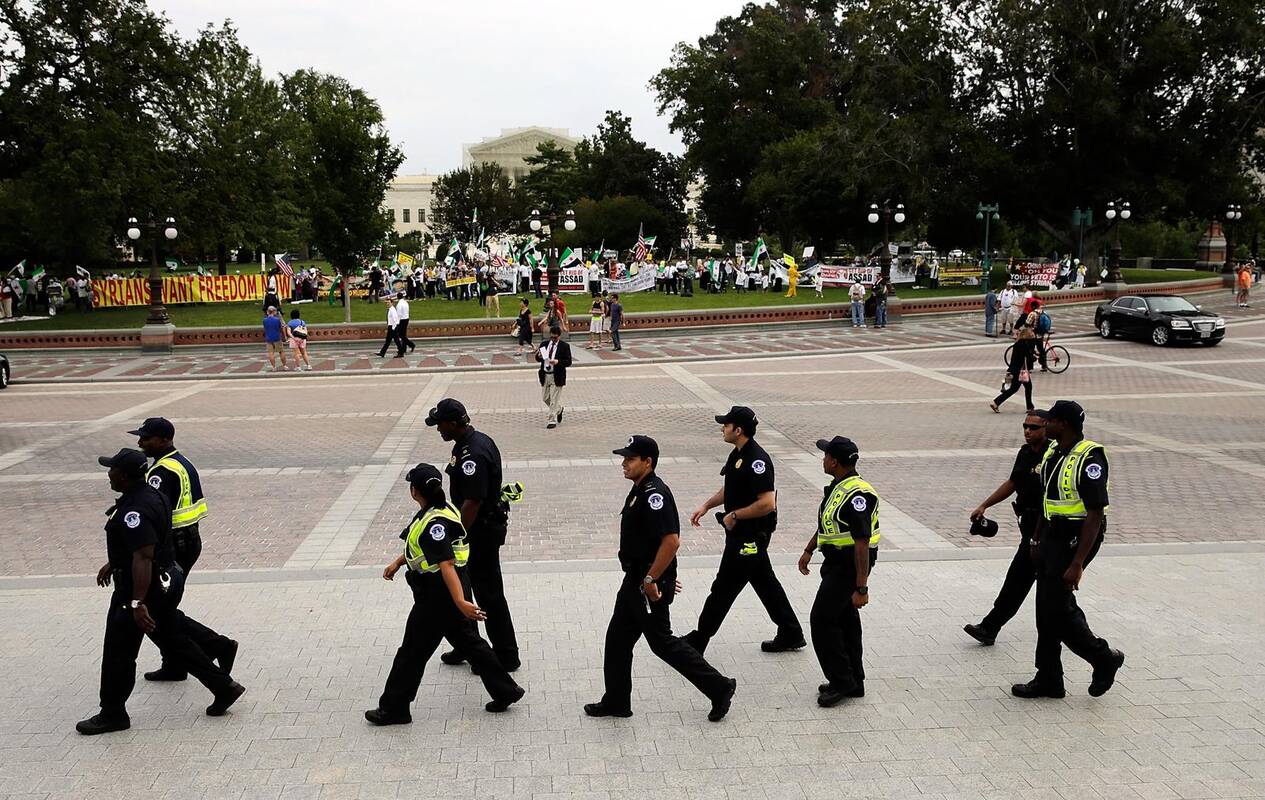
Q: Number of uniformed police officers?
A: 9